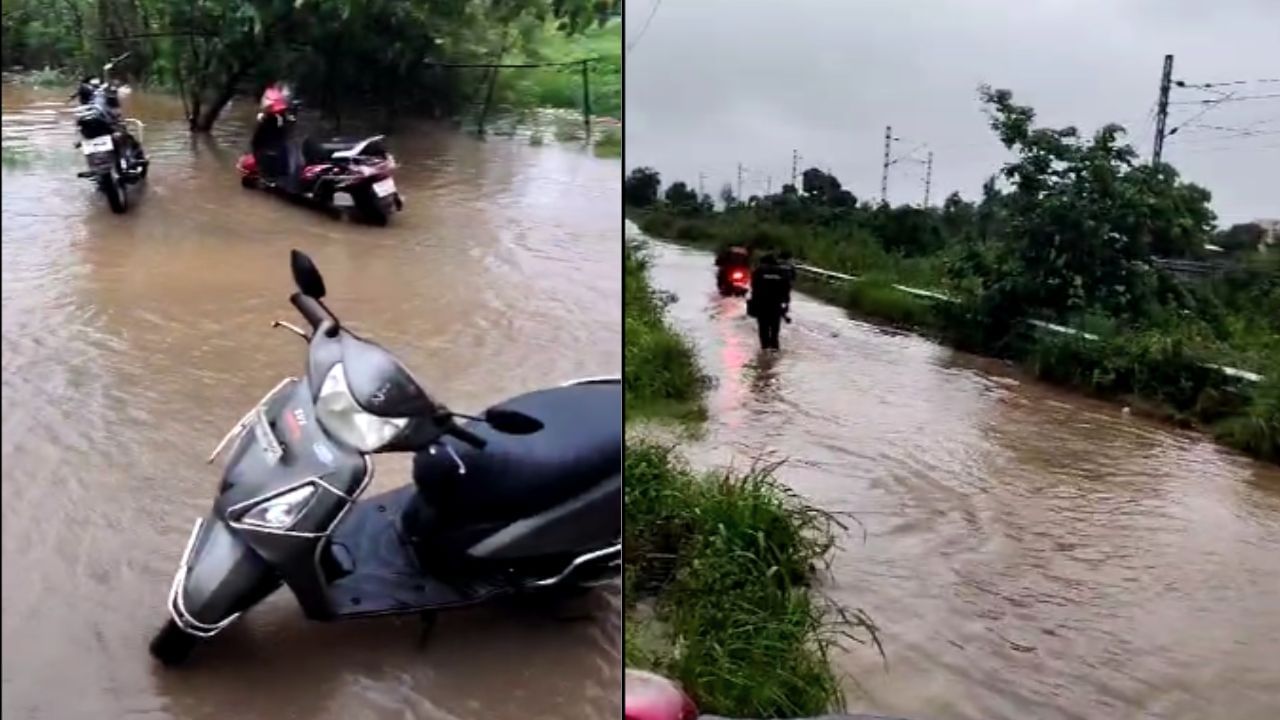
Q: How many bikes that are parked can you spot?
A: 3